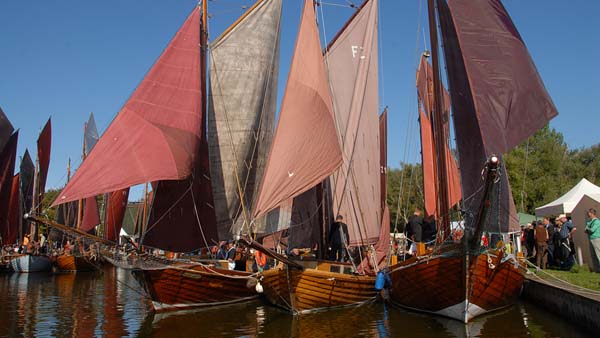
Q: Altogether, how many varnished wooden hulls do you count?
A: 4